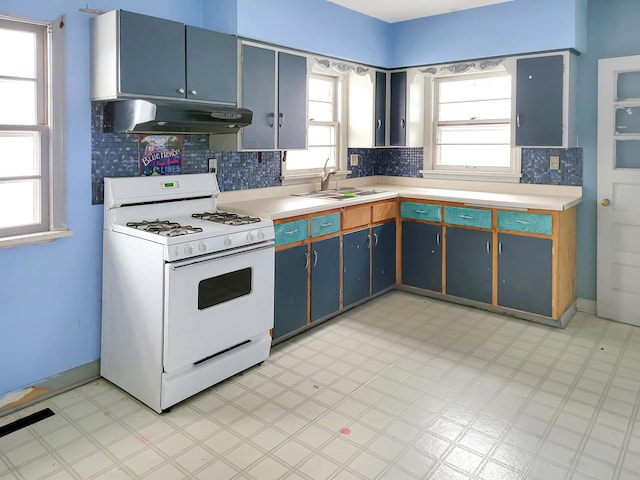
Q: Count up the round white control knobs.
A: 5